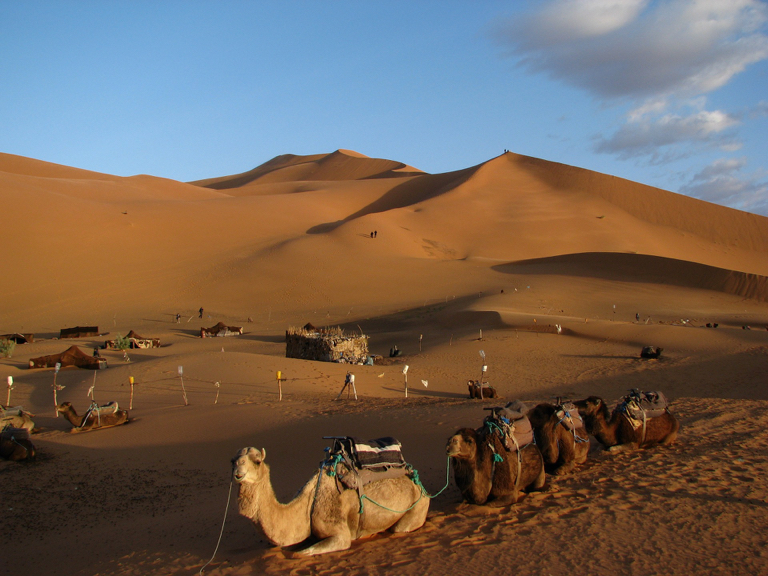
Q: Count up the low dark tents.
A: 5